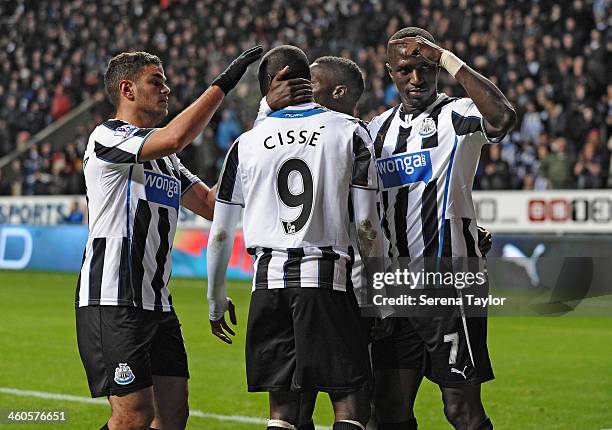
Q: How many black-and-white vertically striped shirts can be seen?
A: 4